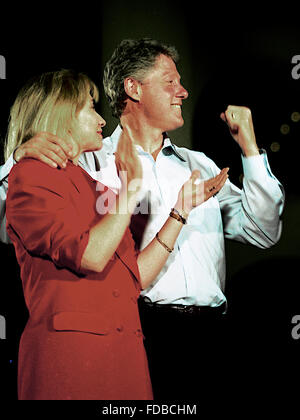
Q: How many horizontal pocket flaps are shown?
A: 1